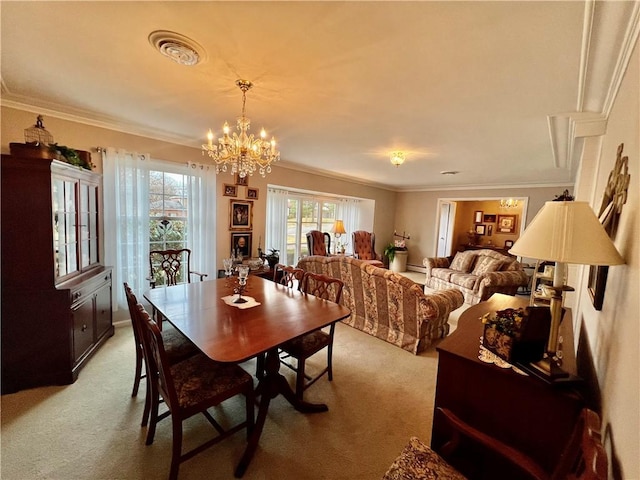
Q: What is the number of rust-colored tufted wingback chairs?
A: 2